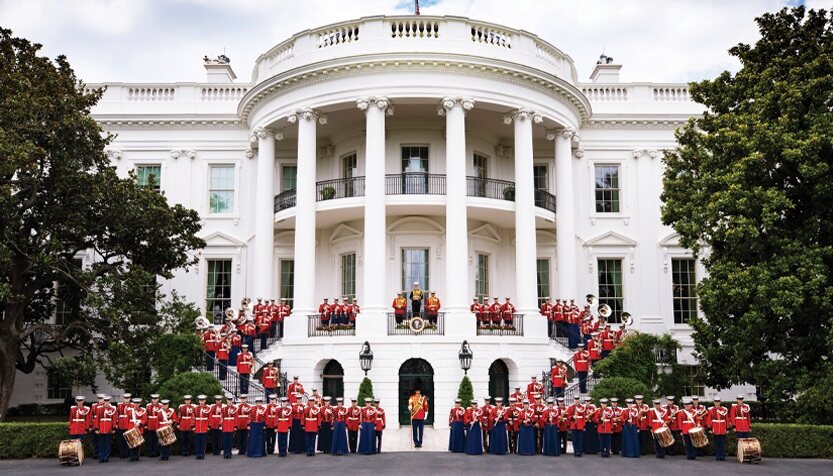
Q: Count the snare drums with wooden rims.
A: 4